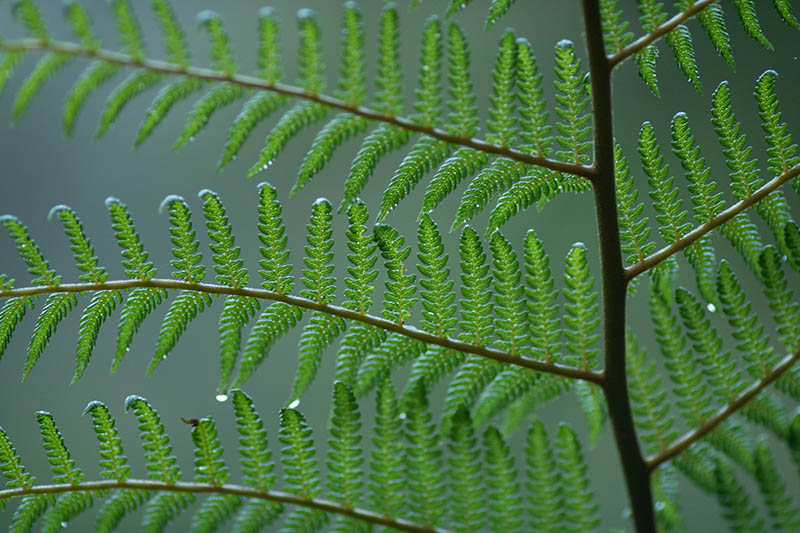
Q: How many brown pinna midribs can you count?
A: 6